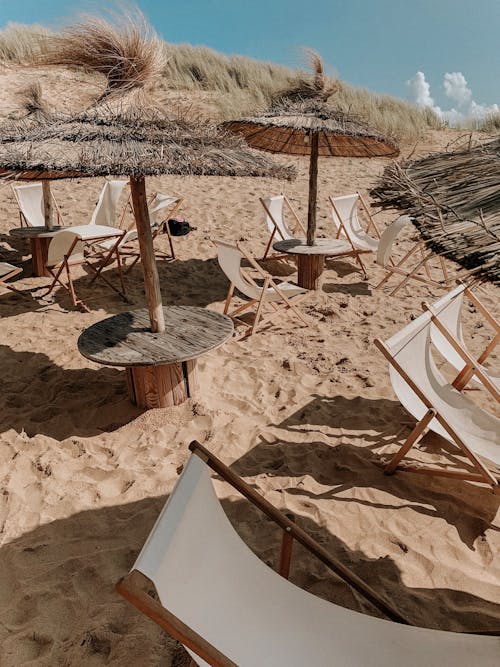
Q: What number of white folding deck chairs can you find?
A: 12